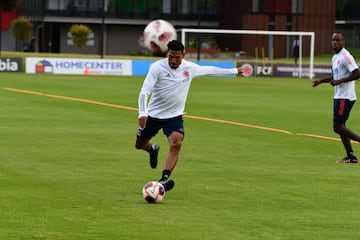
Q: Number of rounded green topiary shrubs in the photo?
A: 2